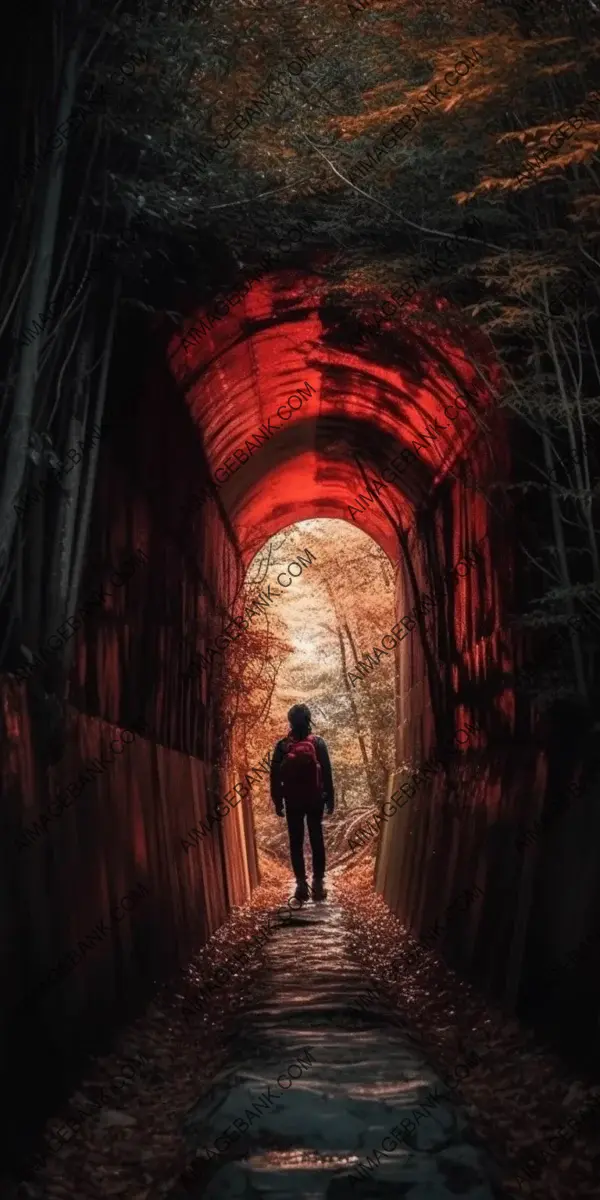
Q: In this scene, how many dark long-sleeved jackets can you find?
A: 1